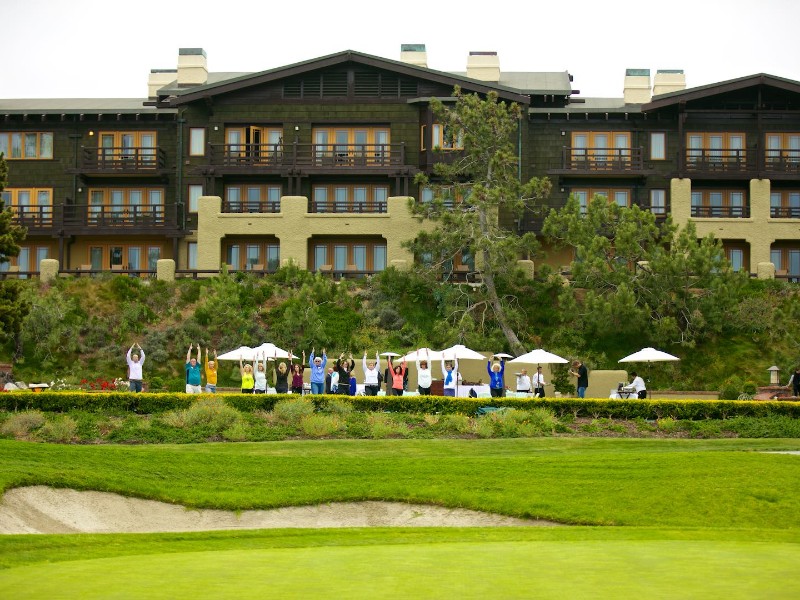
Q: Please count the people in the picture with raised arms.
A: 14